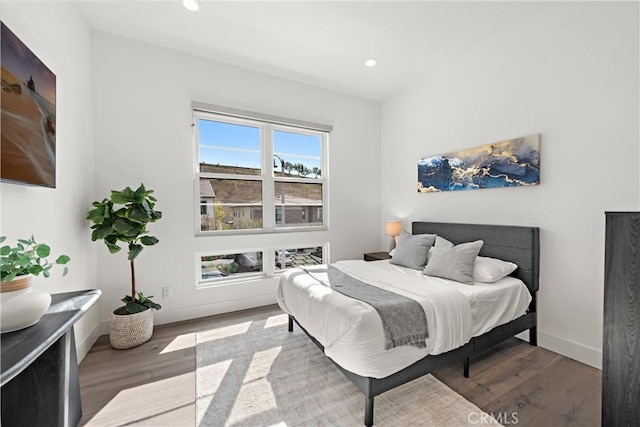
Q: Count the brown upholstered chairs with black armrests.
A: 0